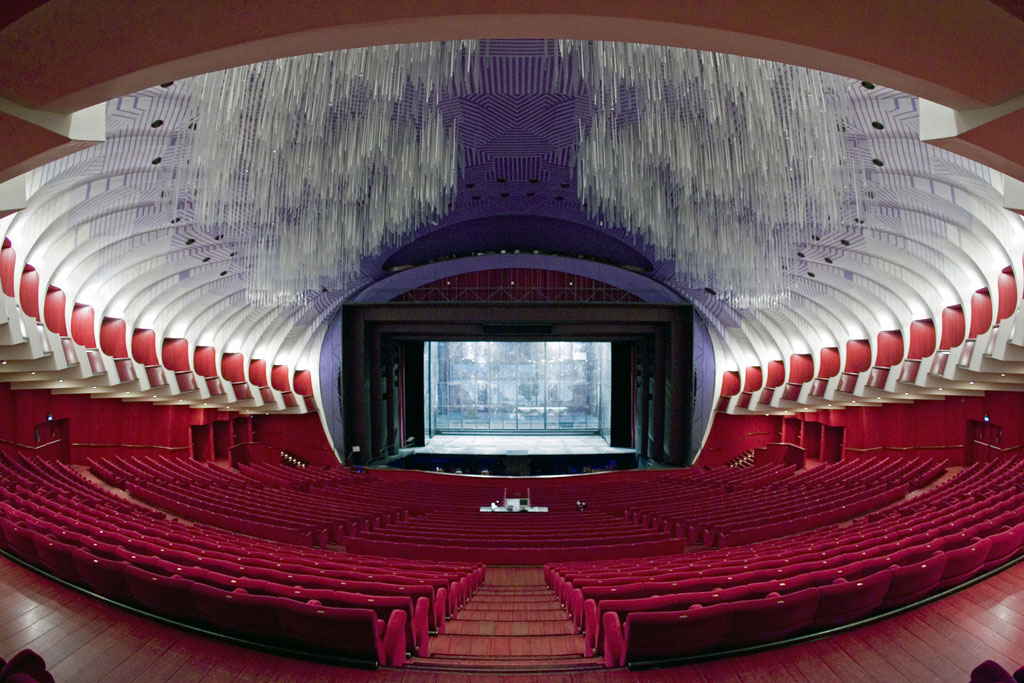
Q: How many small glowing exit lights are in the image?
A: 2